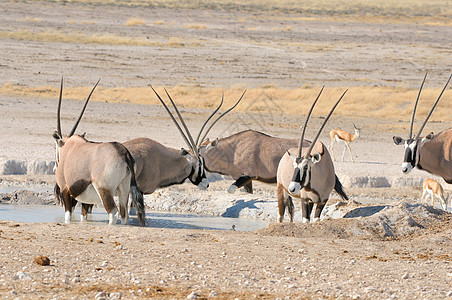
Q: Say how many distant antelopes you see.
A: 2